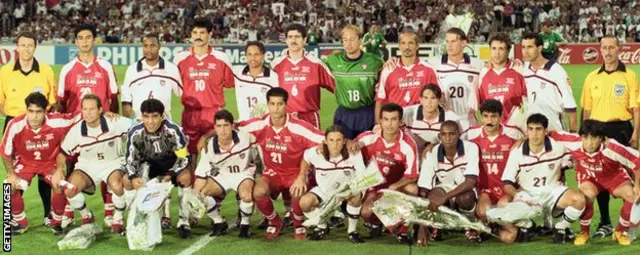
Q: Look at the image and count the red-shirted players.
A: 10